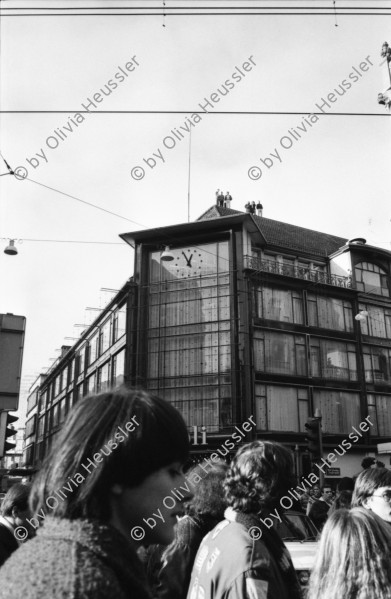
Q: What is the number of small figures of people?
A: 6